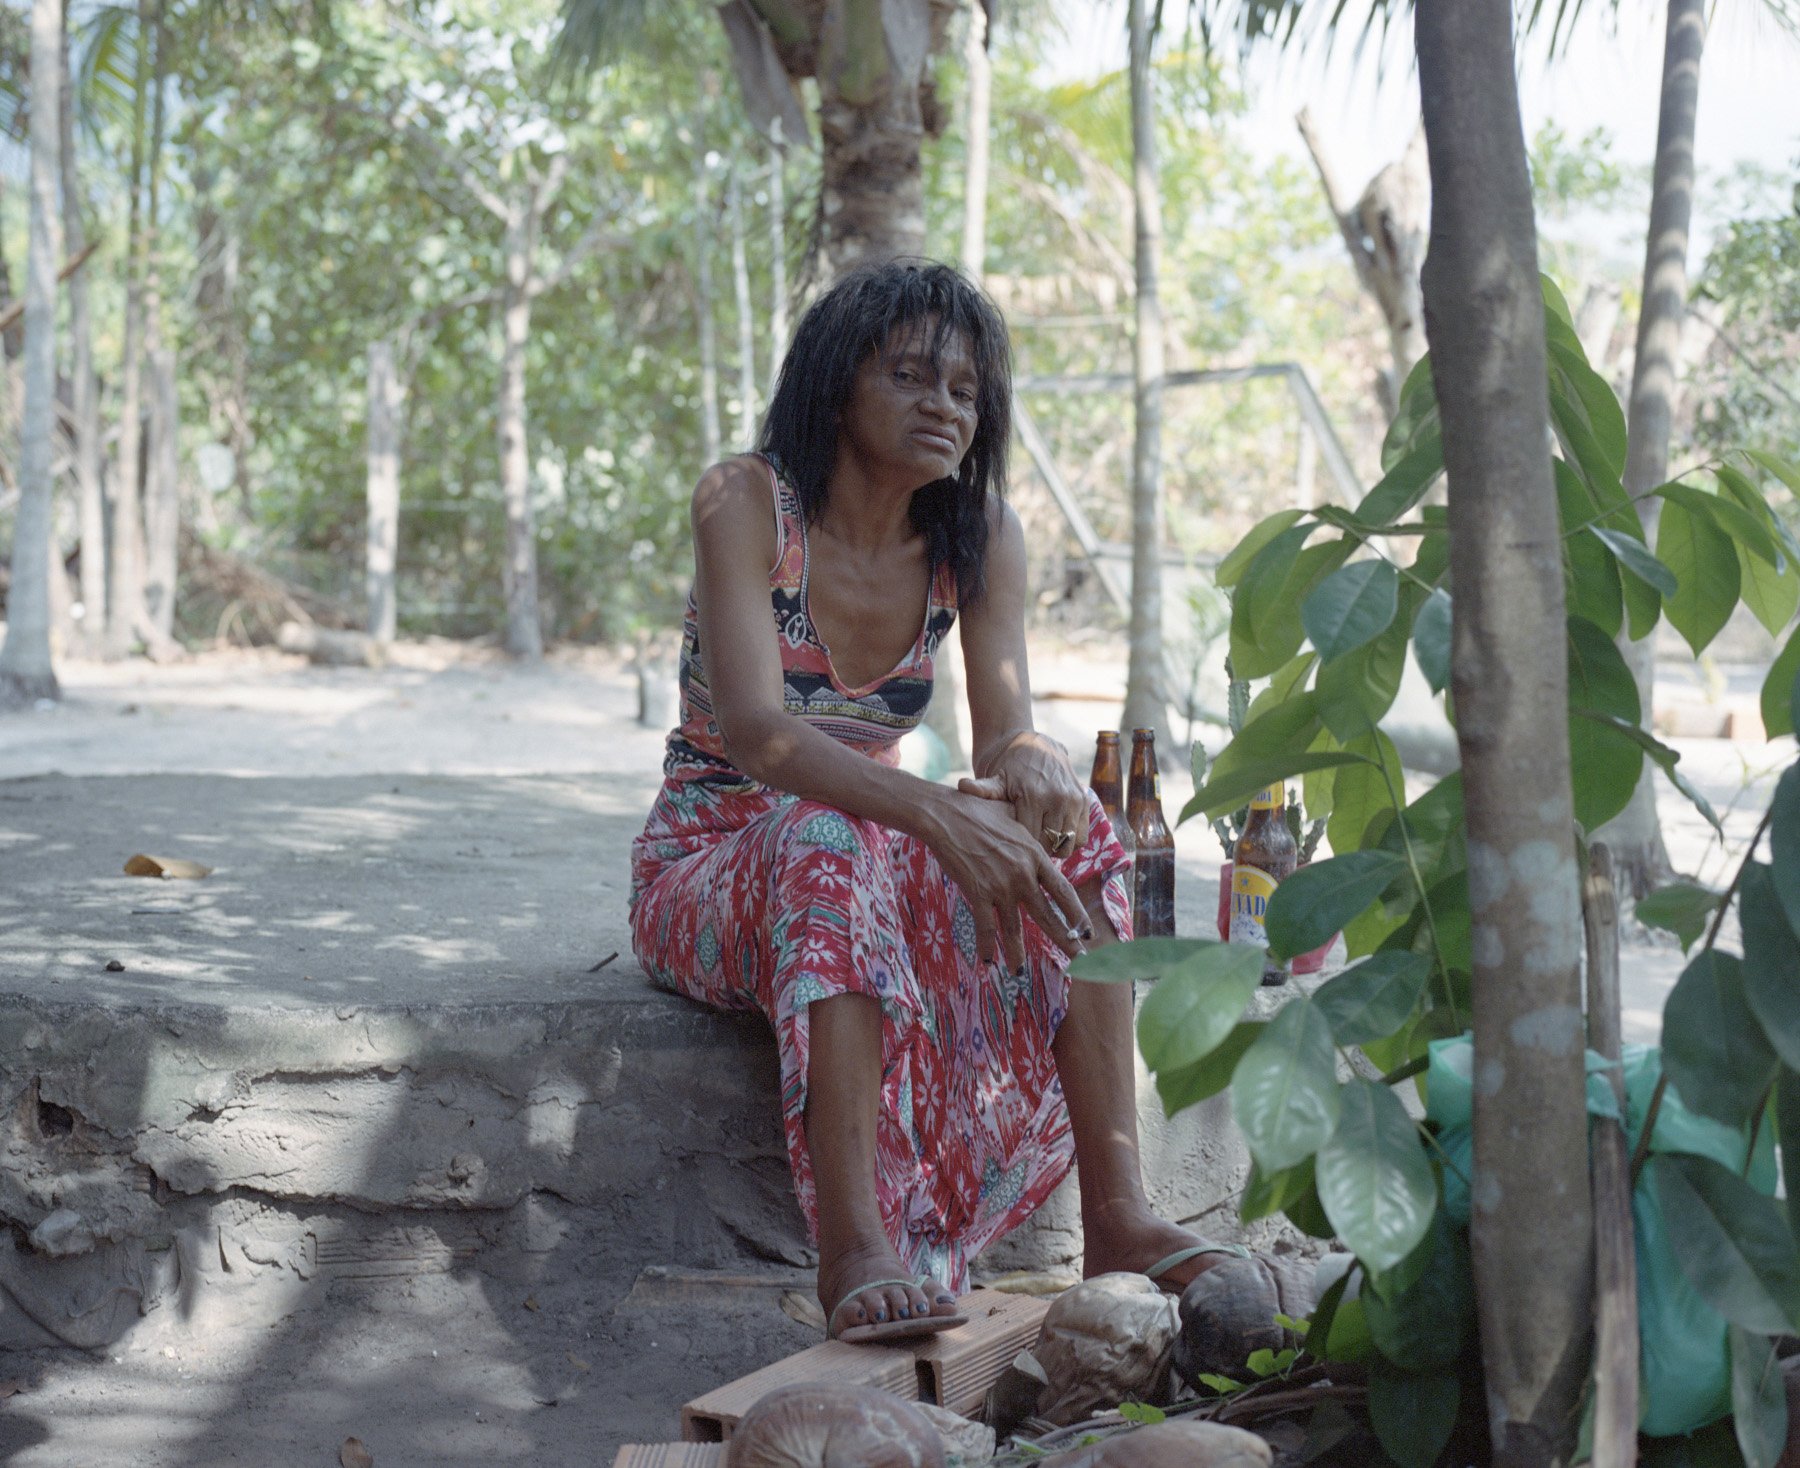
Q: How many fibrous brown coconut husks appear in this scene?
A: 4